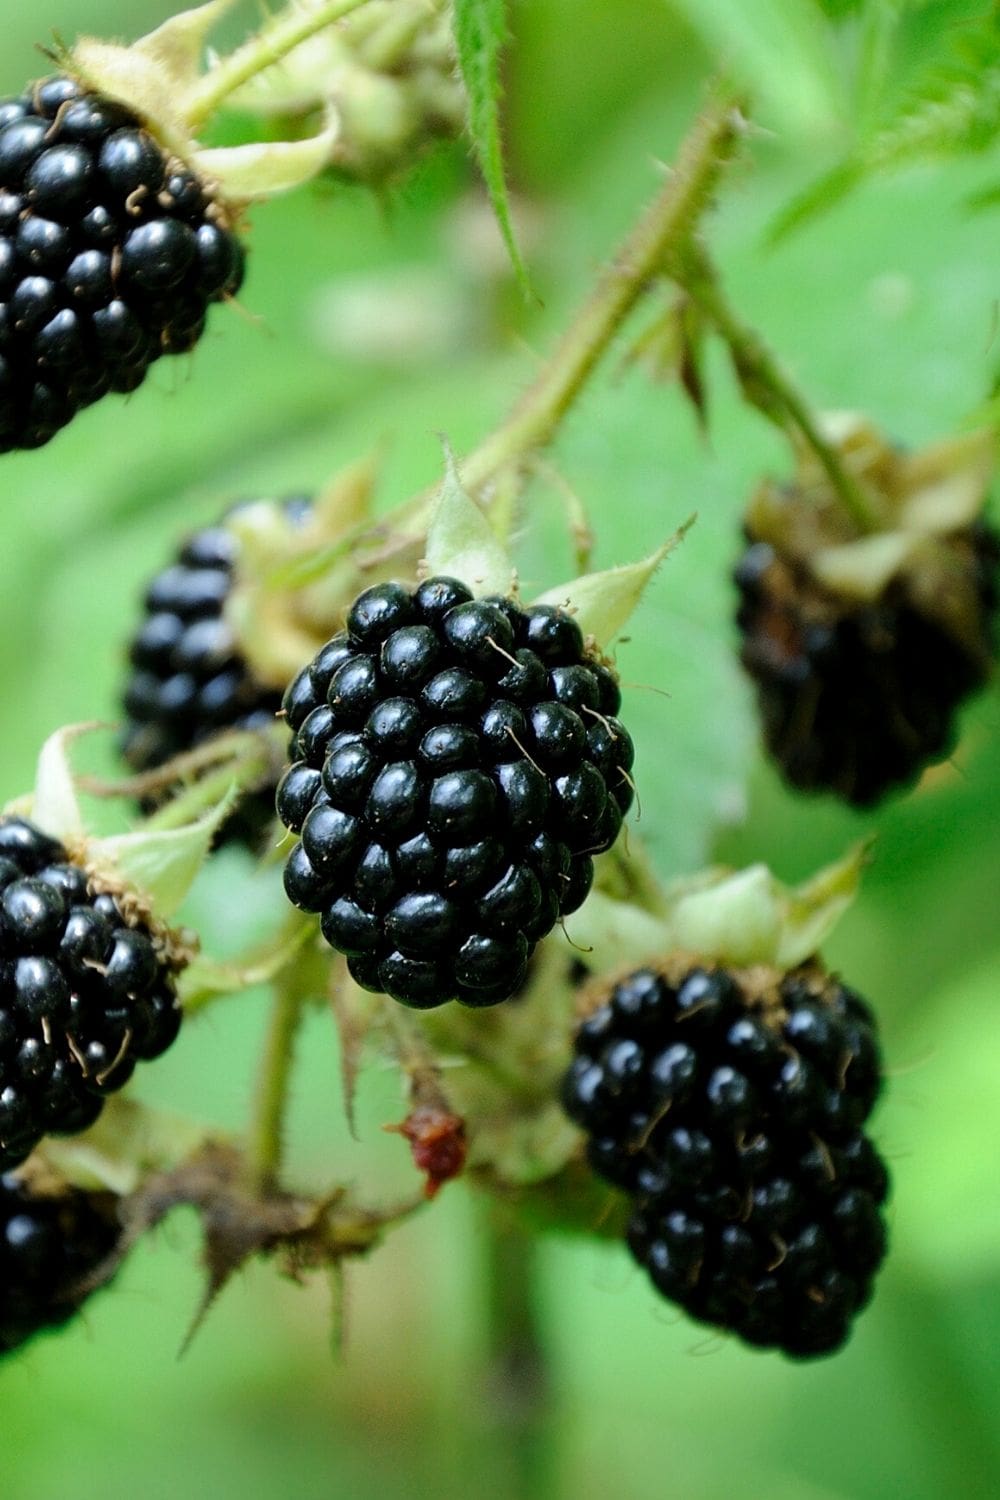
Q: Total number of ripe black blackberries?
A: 7